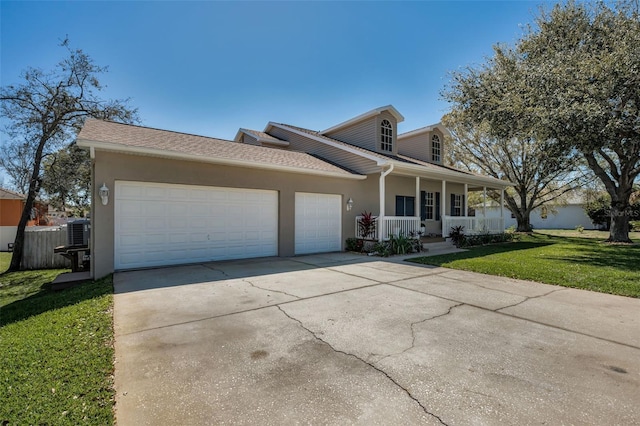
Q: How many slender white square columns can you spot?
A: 6